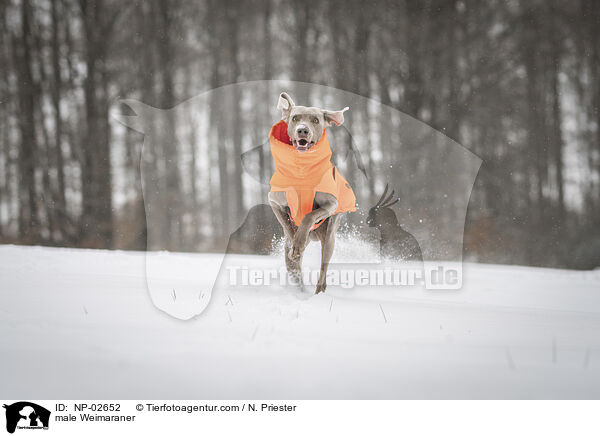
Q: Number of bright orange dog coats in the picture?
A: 1